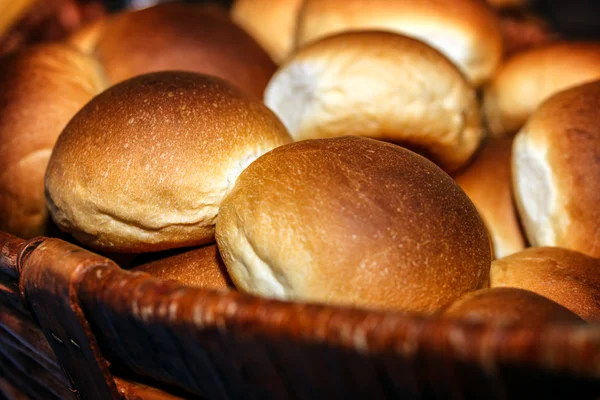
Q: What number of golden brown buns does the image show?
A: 13